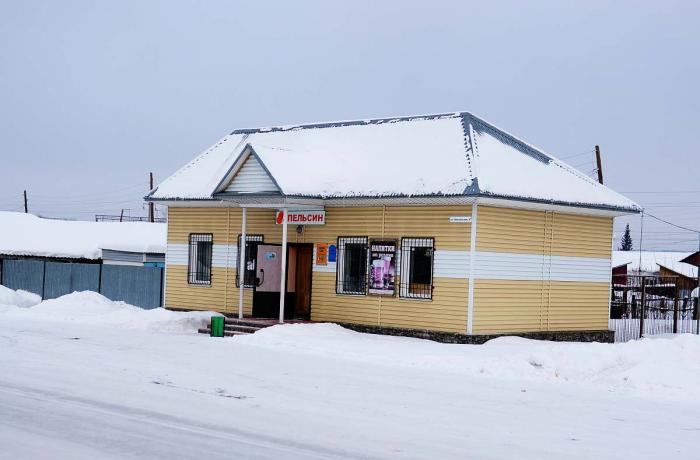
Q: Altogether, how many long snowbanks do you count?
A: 2